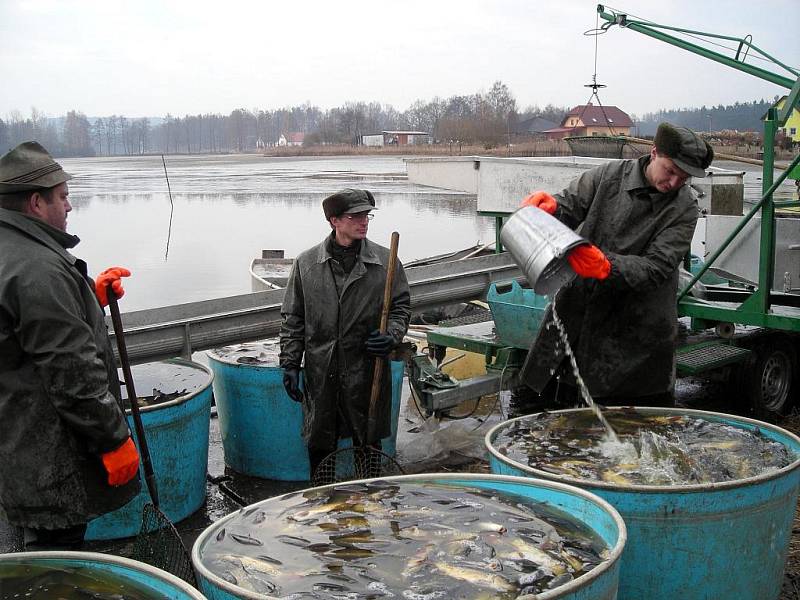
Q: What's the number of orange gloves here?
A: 4